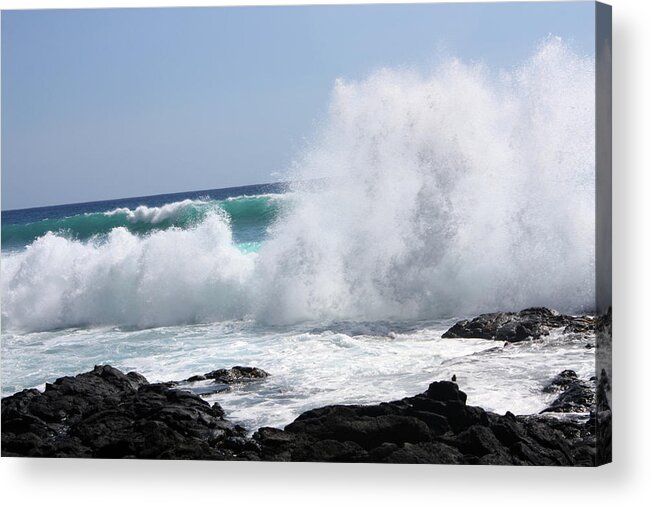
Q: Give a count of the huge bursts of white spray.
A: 1